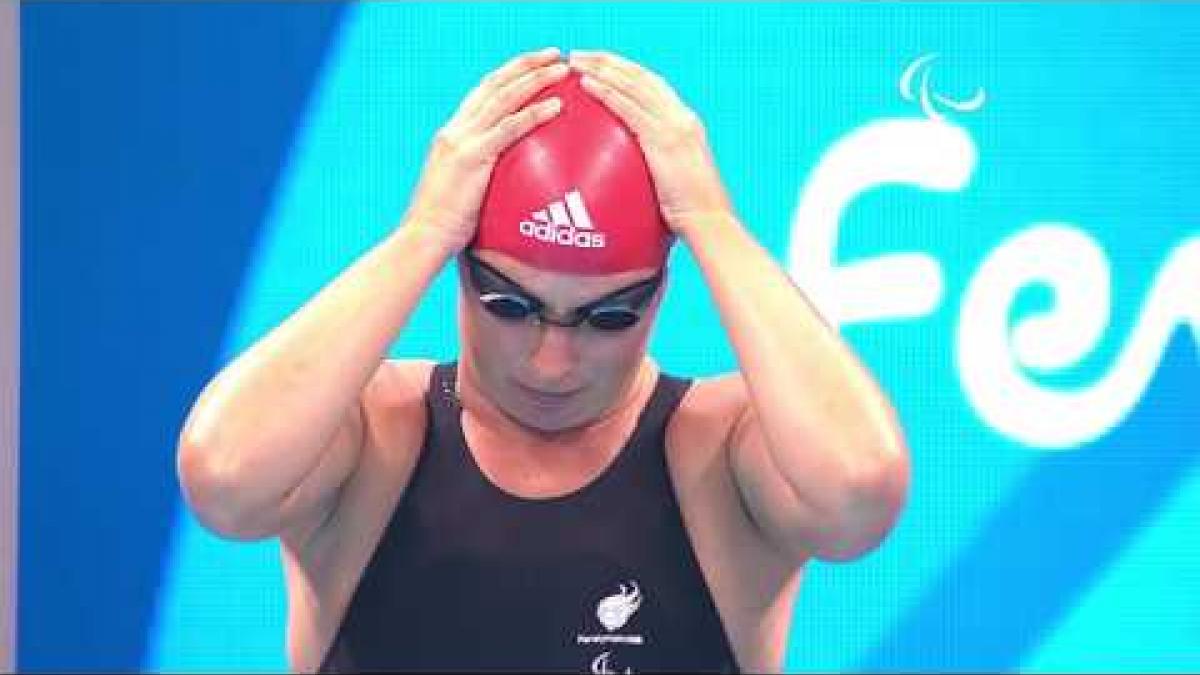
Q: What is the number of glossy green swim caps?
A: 0